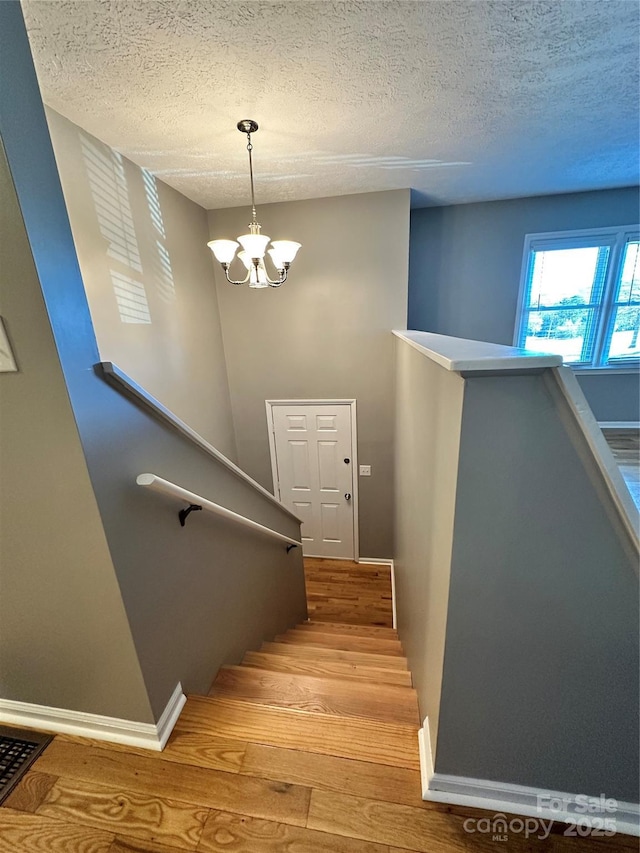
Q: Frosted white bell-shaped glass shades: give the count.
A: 5